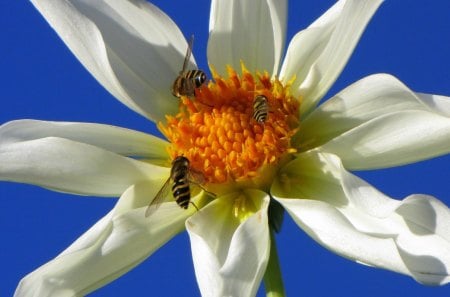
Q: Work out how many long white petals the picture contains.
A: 8